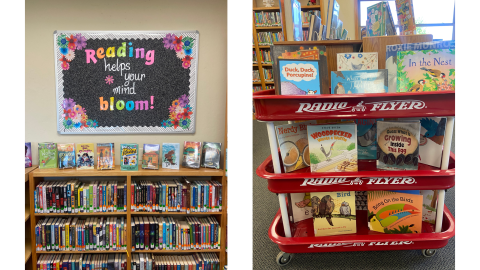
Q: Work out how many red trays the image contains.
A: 3